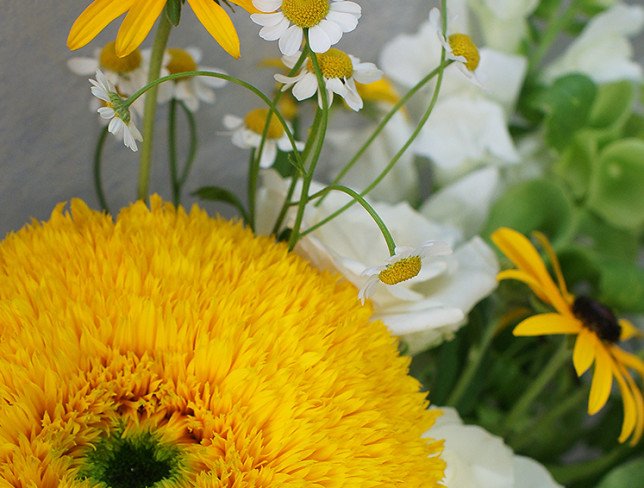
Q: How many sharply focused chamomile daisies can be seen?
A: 5